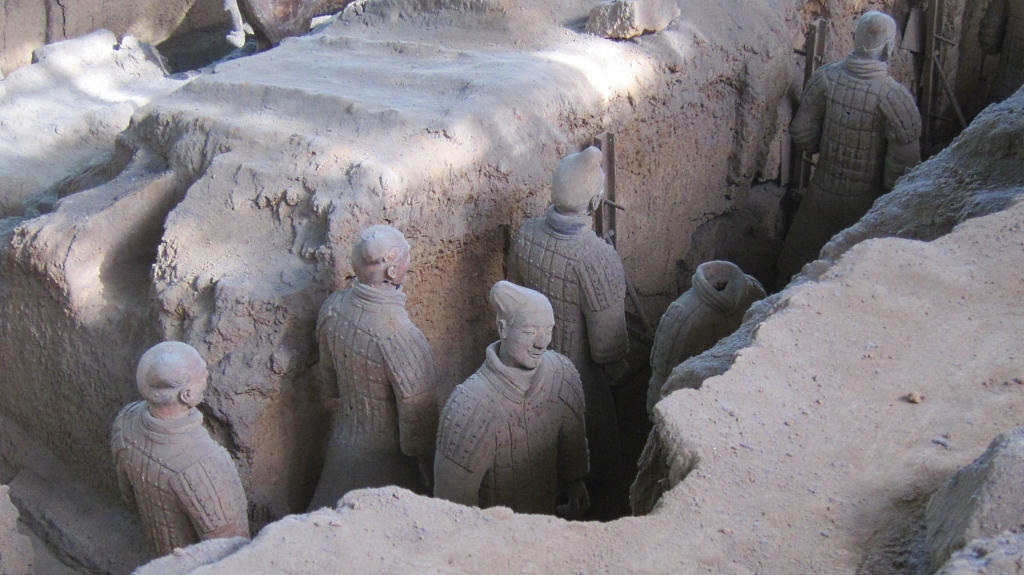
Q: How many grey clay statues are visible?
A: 6